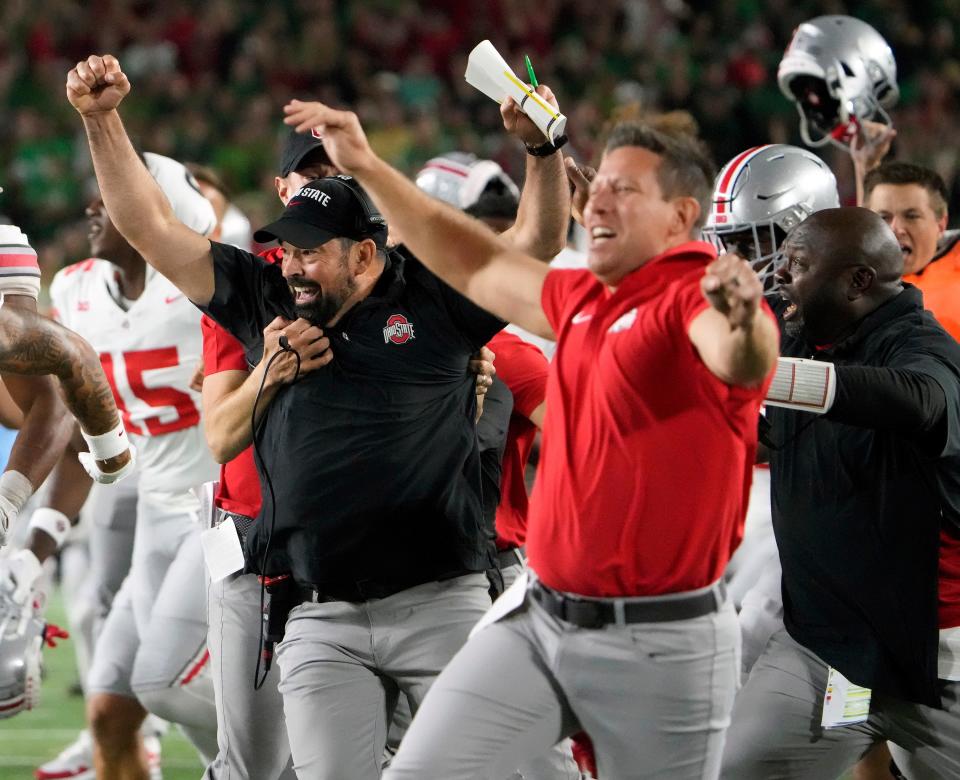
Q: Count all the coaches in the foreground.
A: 3